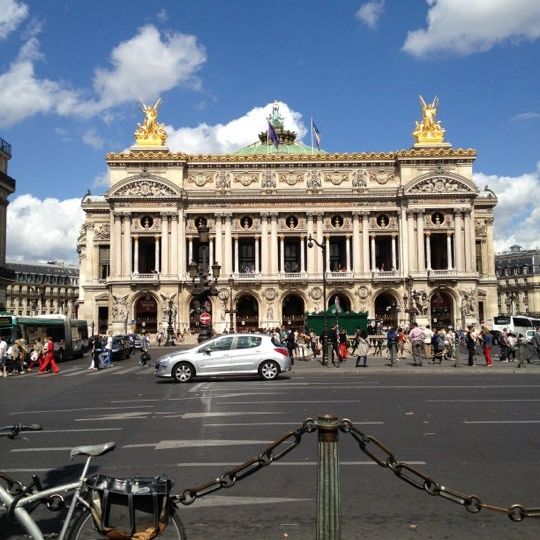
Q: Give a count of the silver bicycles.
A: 1